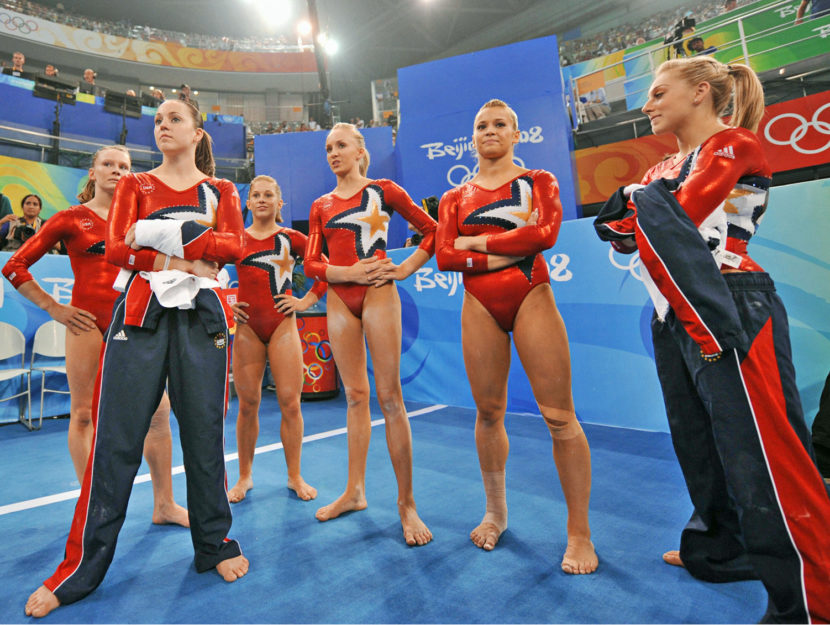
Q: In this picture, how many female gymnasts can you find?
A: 6